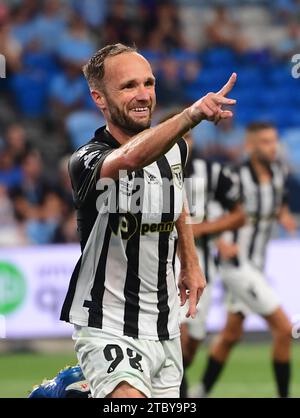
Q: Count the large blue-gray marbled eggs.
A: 0